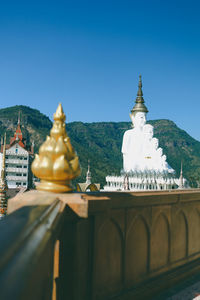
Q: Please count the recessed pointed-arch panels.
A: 5